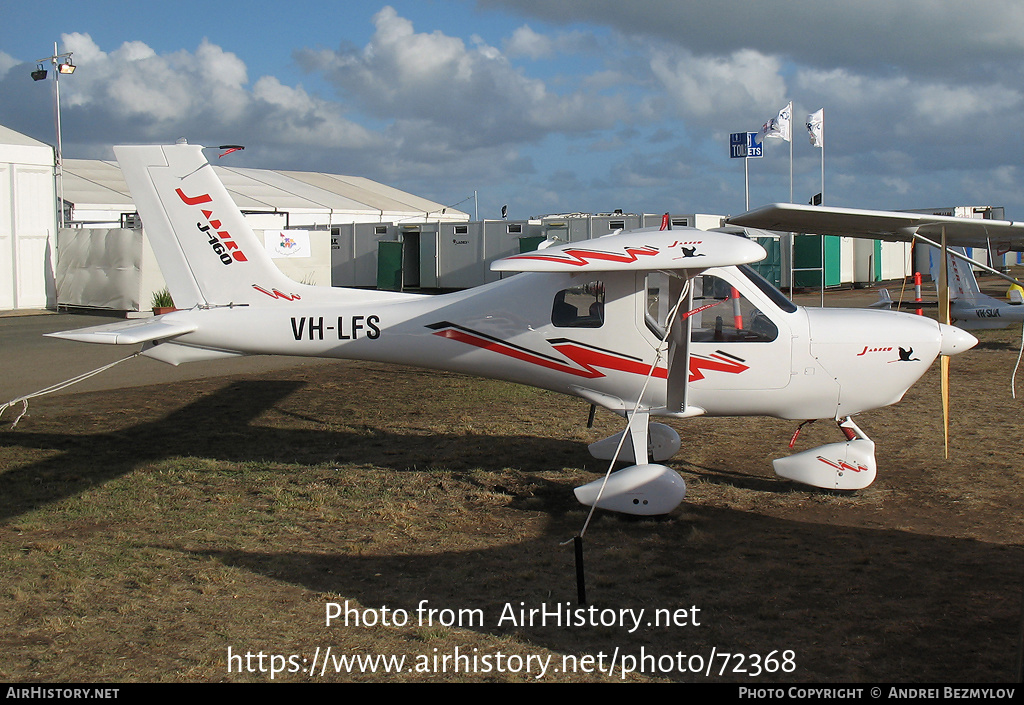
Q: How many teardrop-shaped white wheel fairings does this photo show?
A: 3